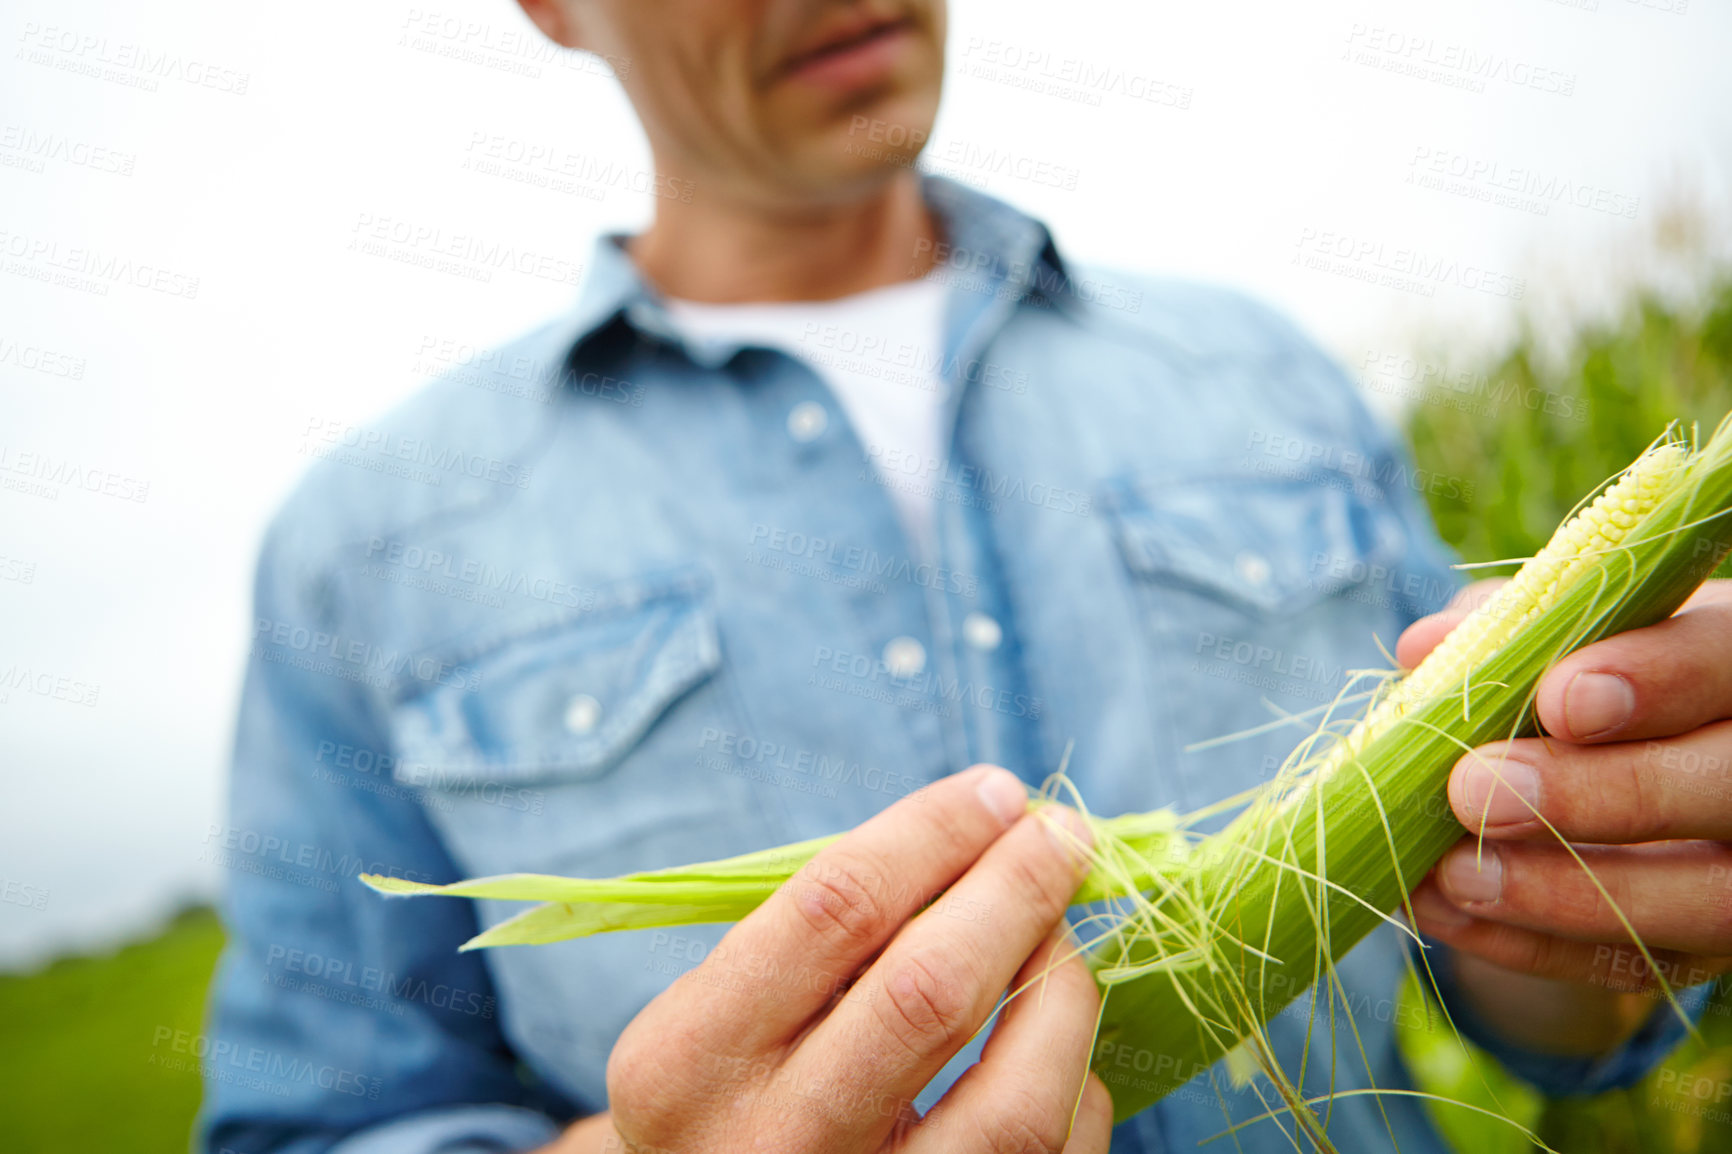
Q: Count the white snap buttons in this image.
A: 5